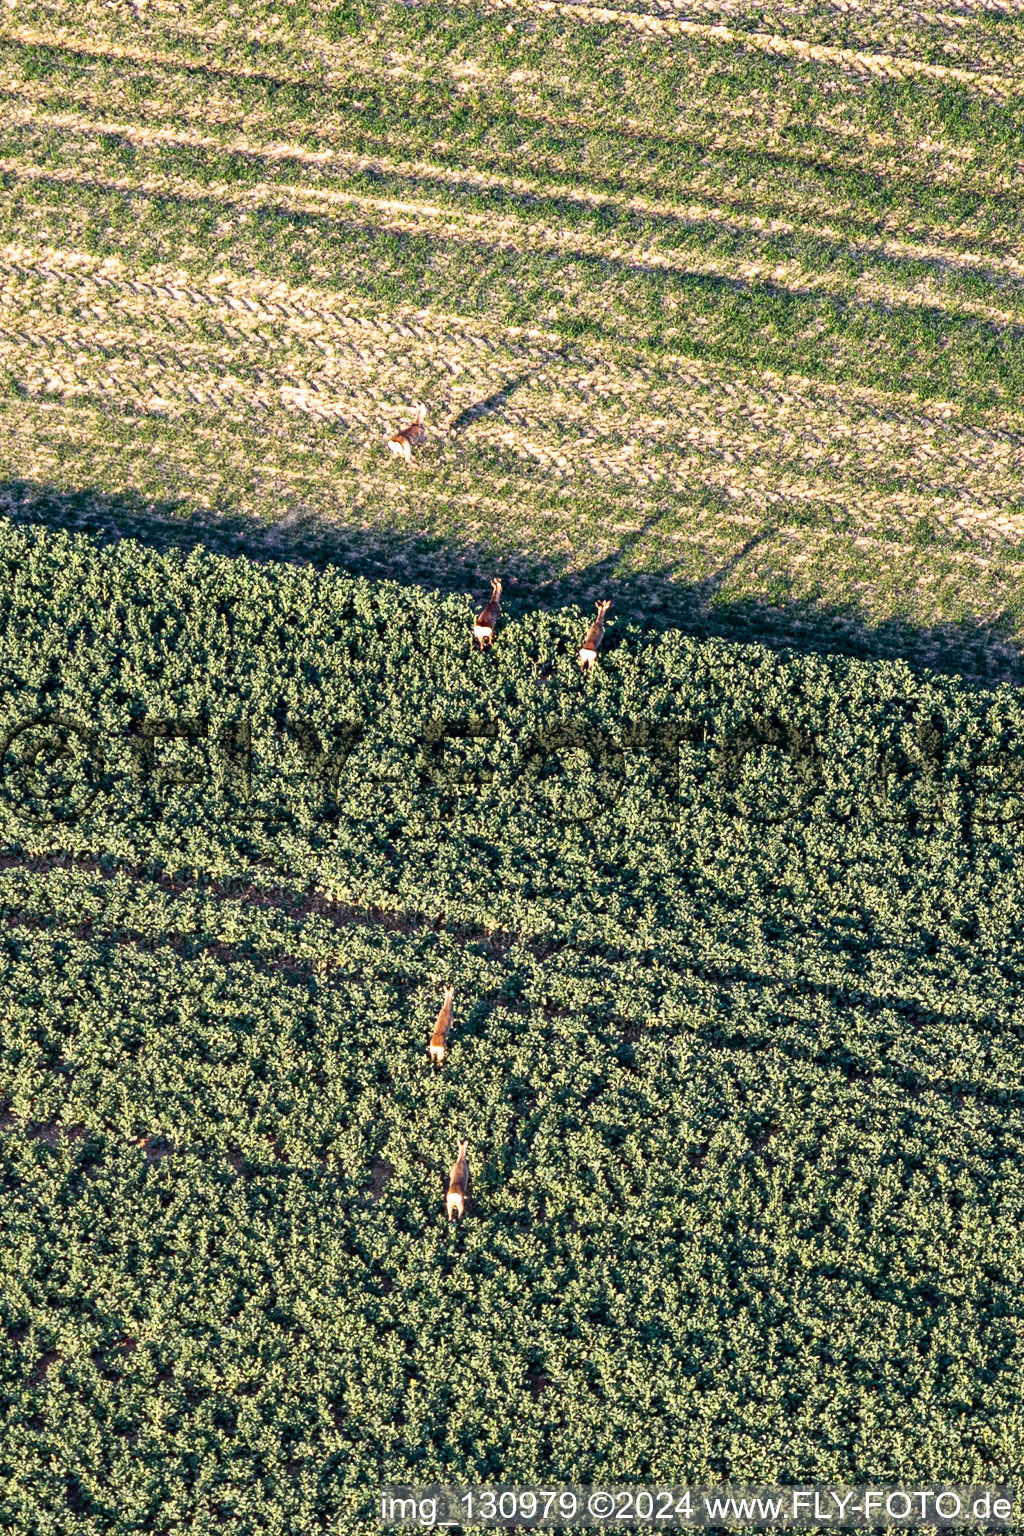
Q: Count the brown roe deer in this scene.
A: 5